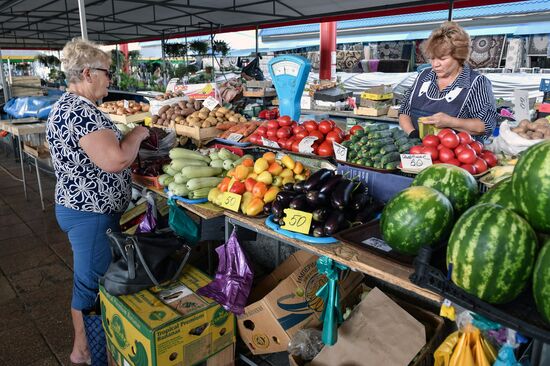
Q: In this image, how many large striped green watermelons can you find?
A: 6